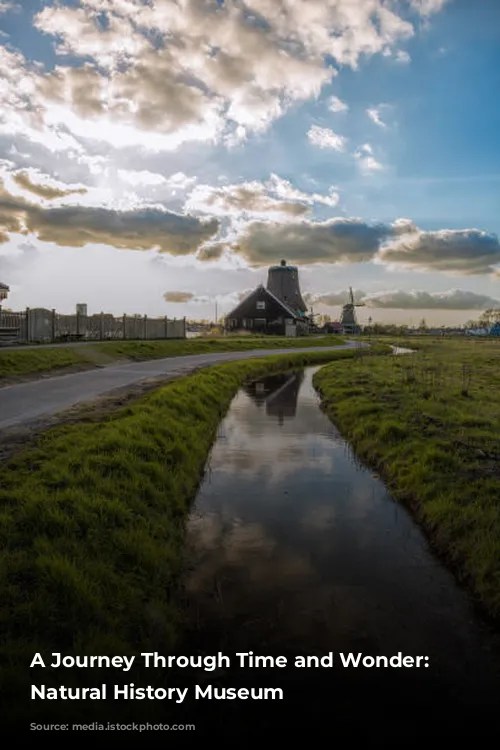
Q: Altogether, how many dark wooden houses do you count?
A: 1